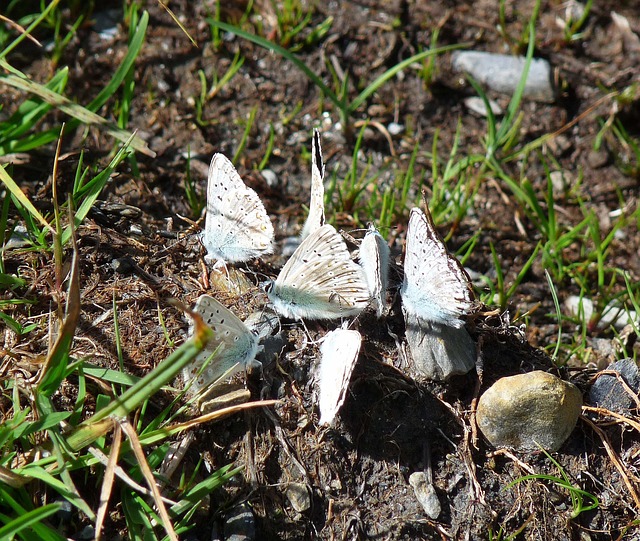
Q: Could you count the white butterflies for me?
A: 7